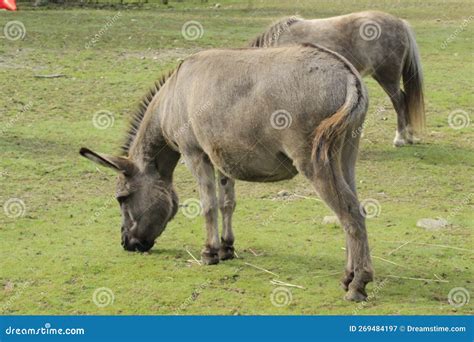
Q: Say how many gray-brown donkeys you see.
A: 1